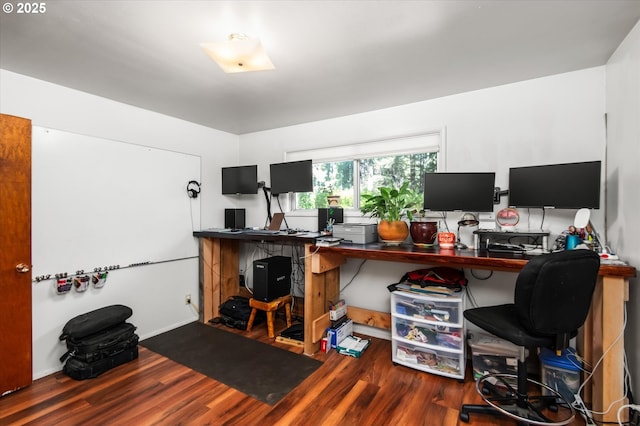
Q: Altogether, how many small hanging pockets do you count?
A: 3